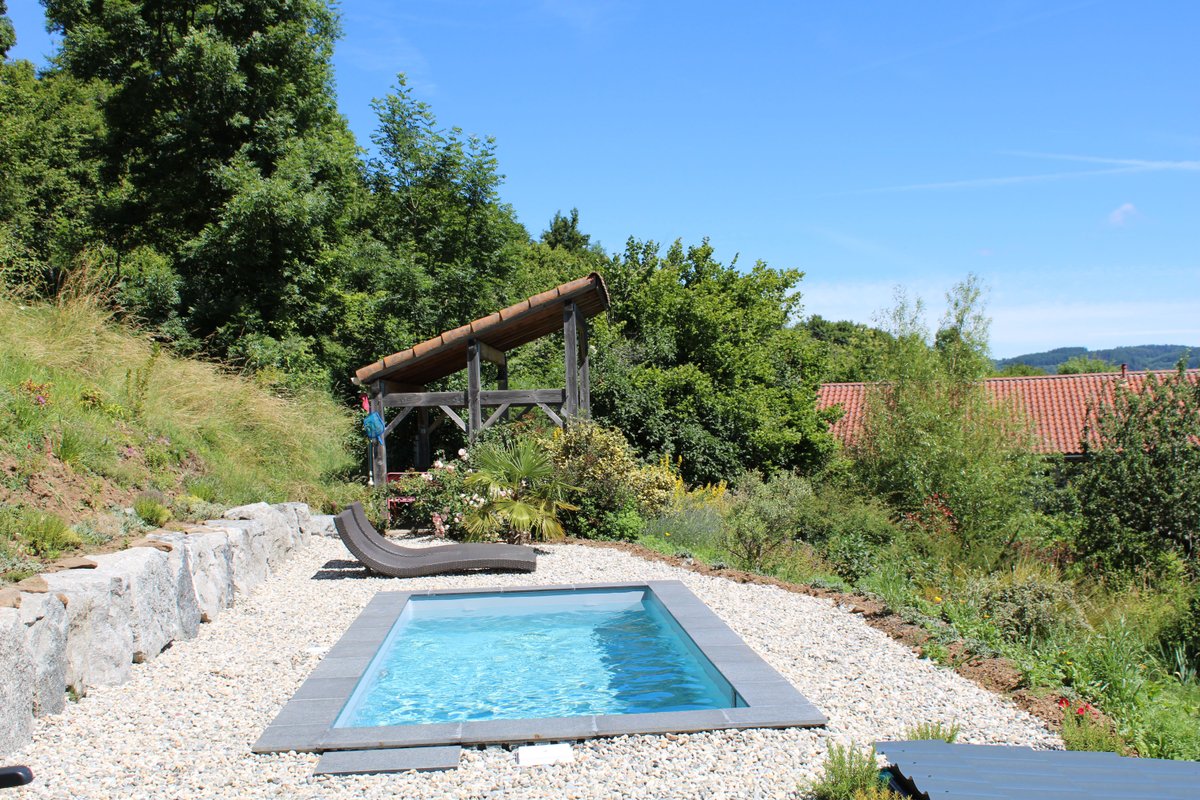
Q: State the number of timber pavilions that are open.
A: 1